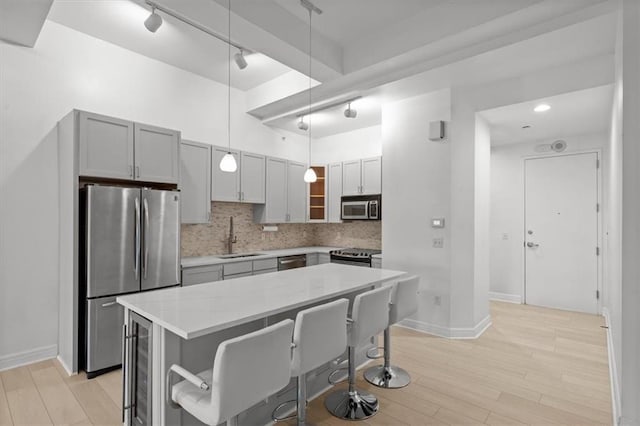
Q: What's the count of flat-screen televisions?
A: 0